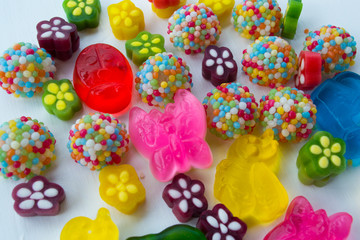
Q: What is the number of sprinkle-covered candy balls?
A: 10